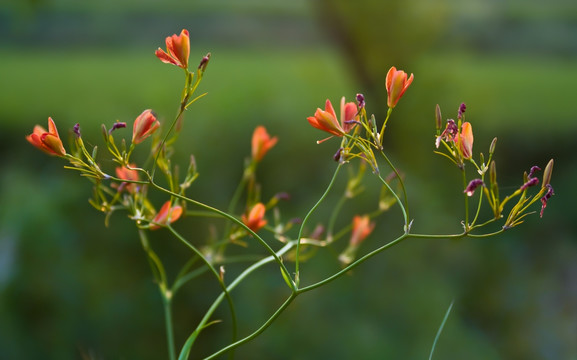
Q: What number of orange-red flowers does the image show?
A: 12